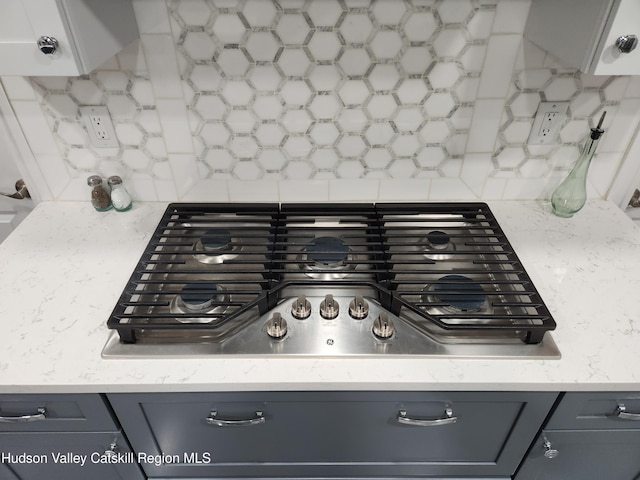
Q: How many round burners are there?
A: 5